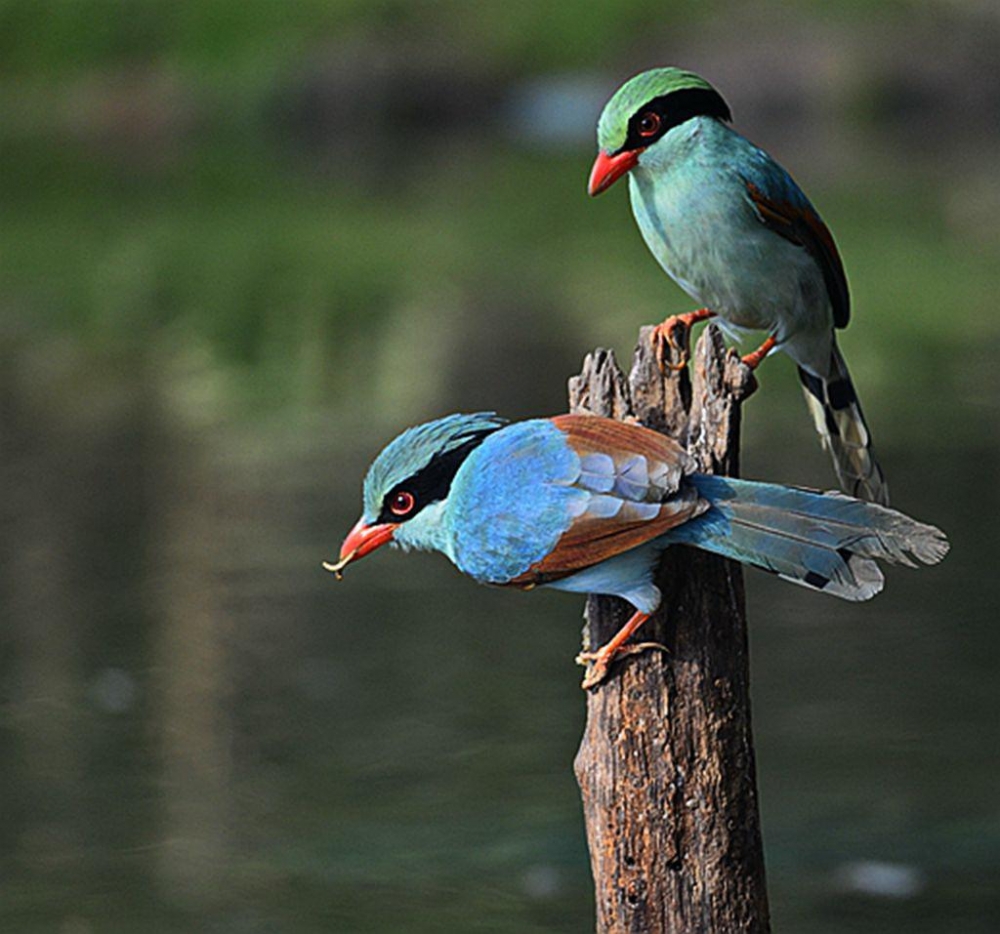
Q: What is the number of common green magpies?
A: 2